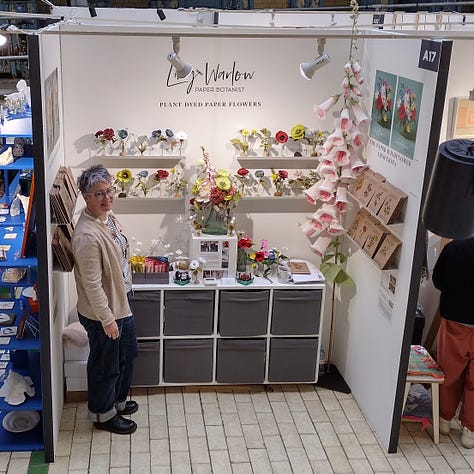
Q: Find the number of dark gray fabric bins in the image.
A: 8